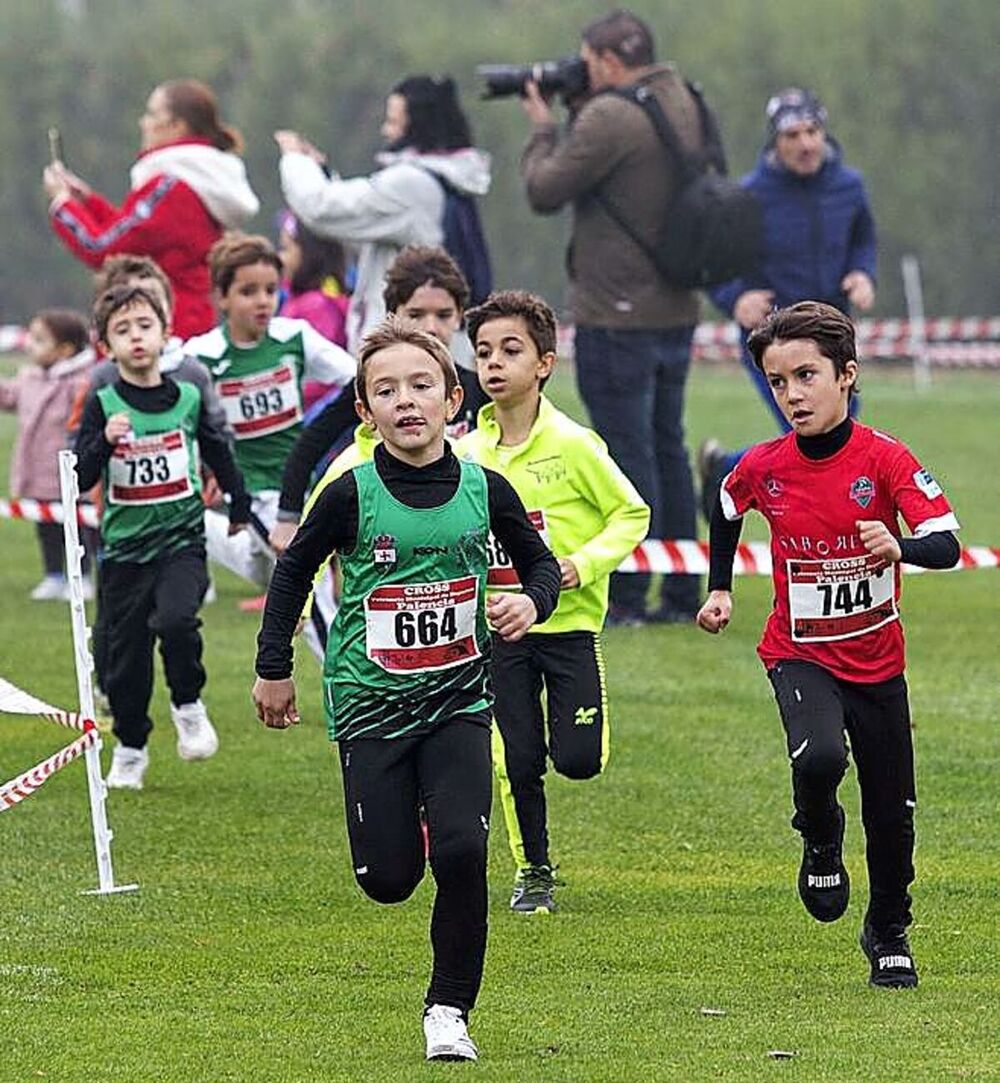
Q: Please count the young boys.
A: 7